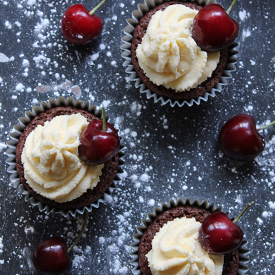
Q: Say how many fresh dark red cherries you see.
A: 6